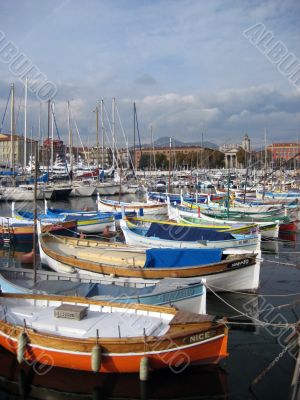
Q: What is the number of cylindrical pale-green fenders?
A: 3